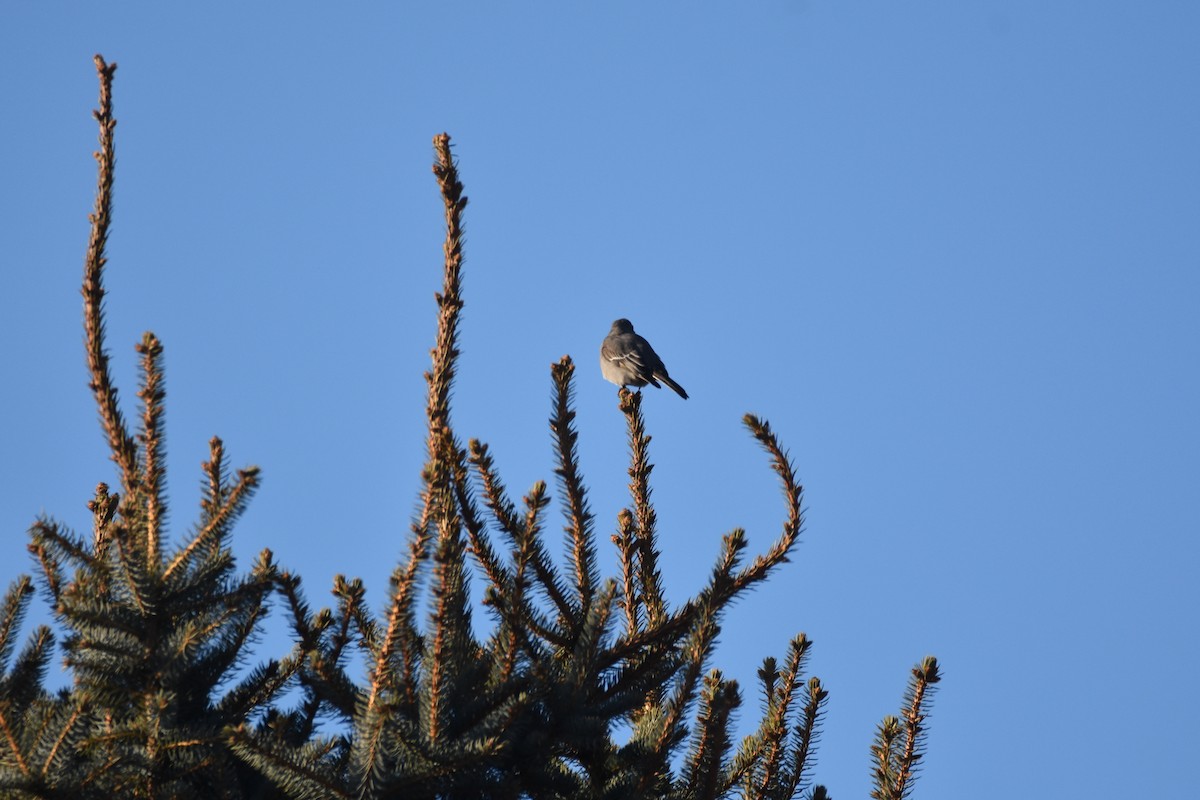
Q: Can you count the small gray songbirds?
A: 1